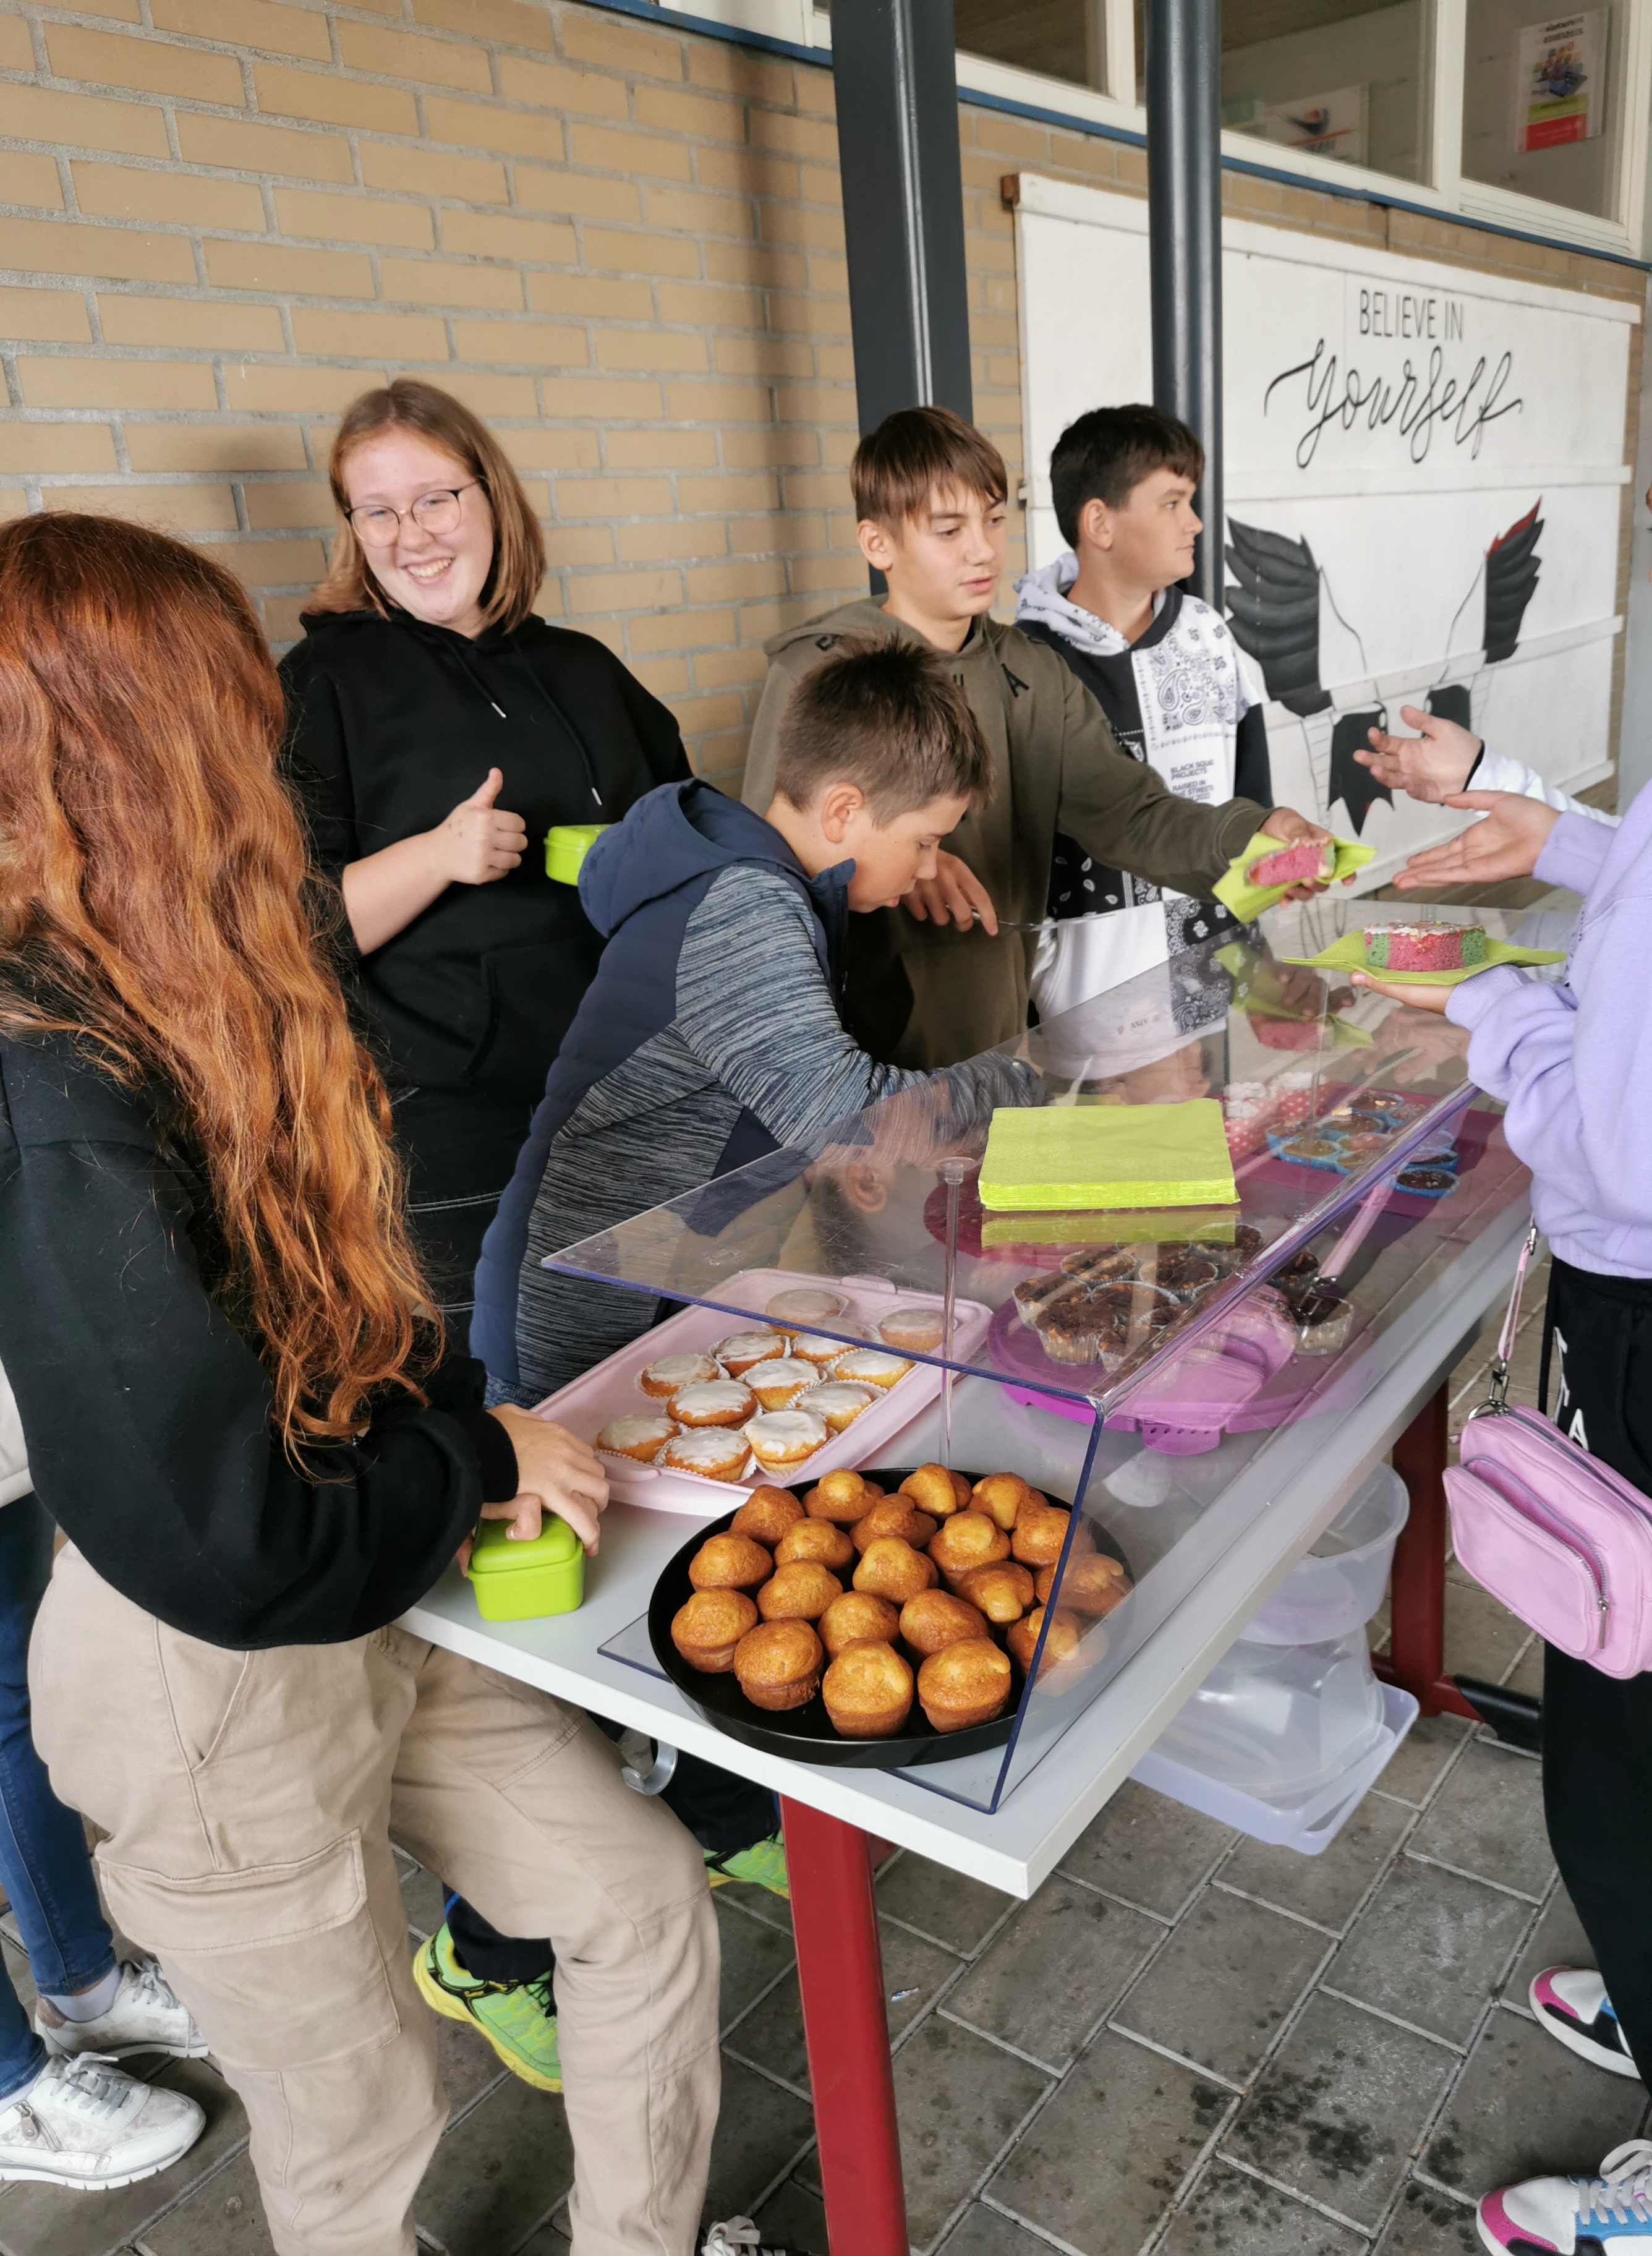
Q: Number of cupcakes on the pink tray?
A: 12